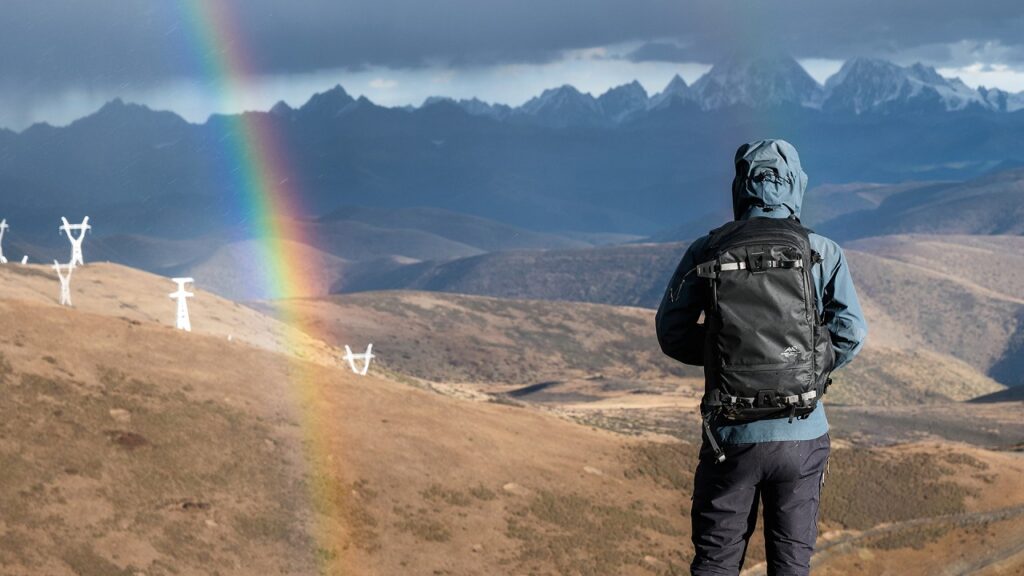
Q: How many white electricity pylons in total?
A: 5